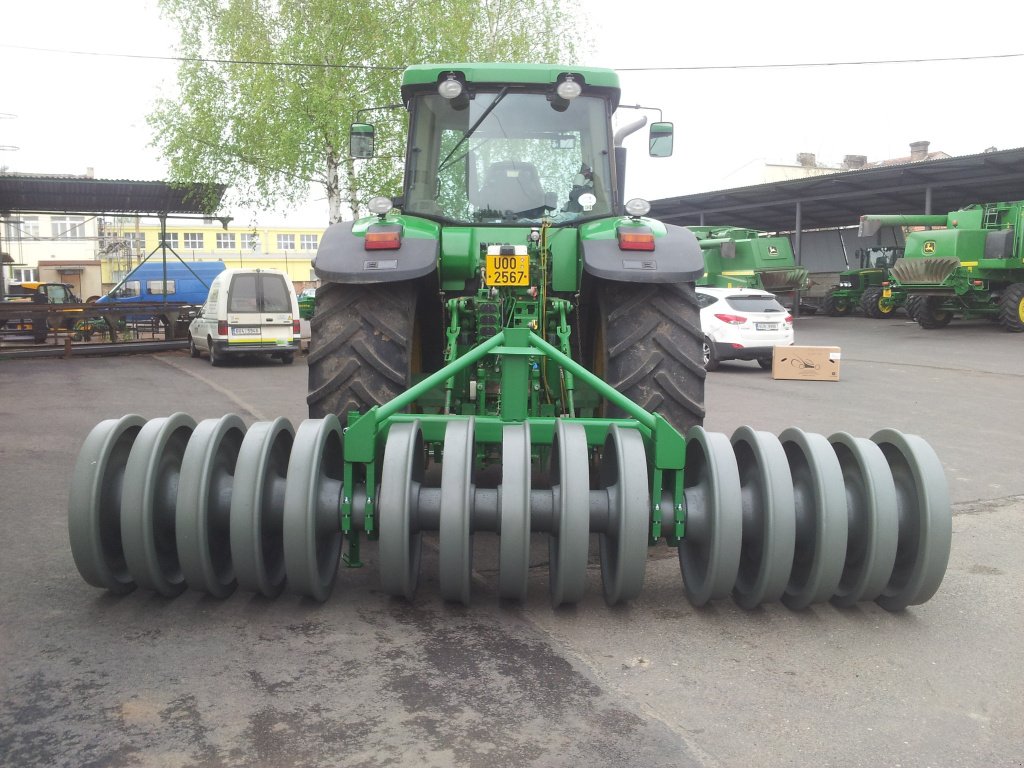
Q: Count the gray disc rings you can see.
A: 15